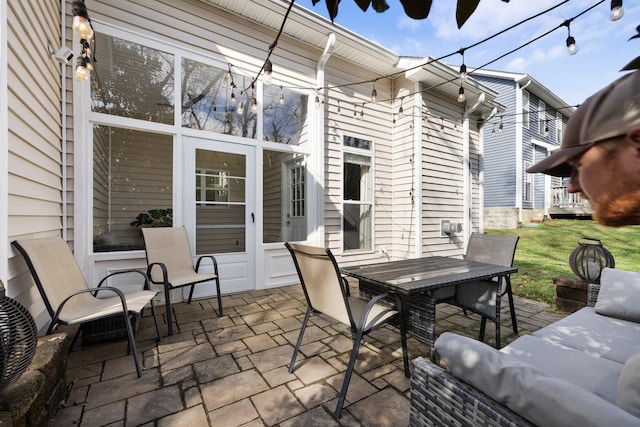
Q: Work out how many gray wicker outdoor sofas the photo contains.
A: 1